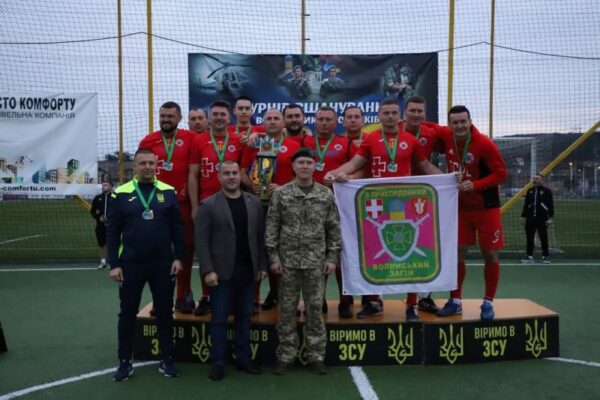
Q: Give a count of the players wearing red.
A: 11